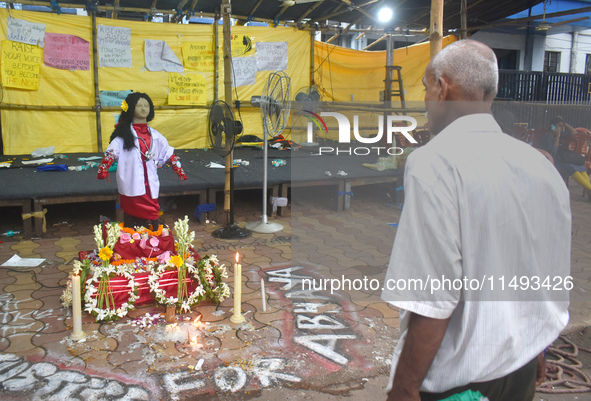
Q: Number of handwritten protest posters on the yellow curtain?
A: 11